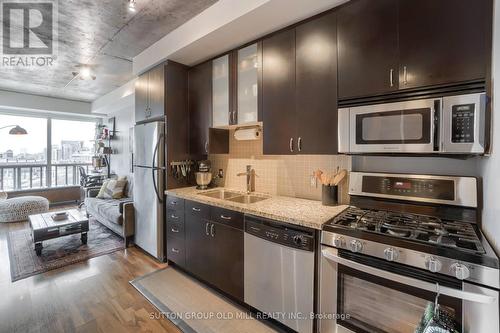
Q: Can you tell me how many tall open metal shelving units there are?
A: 1